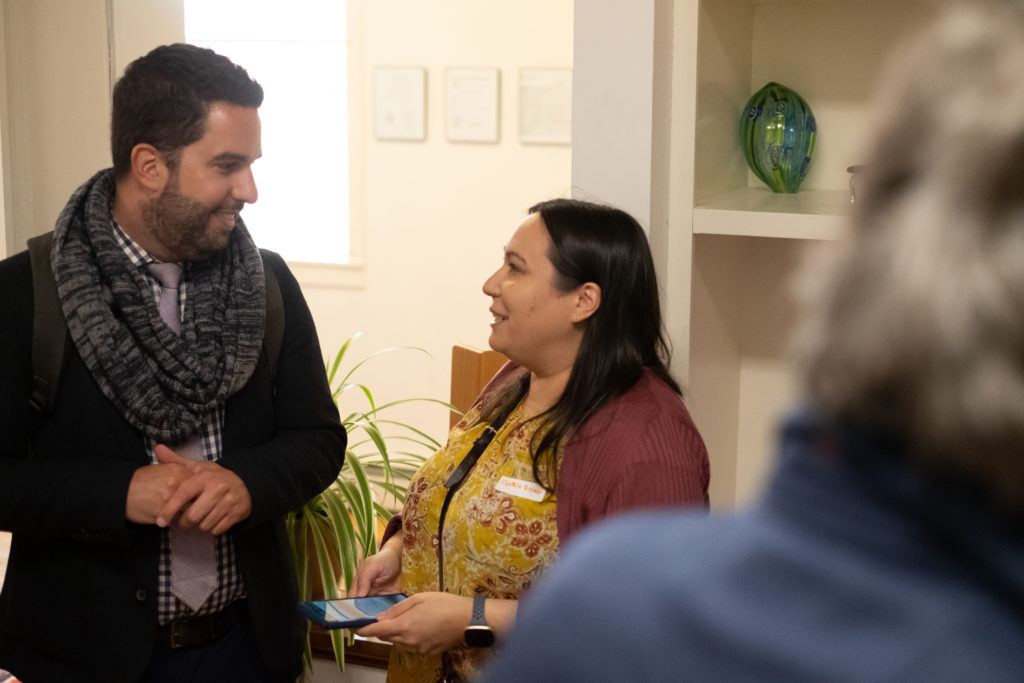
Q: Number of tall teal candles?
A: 0